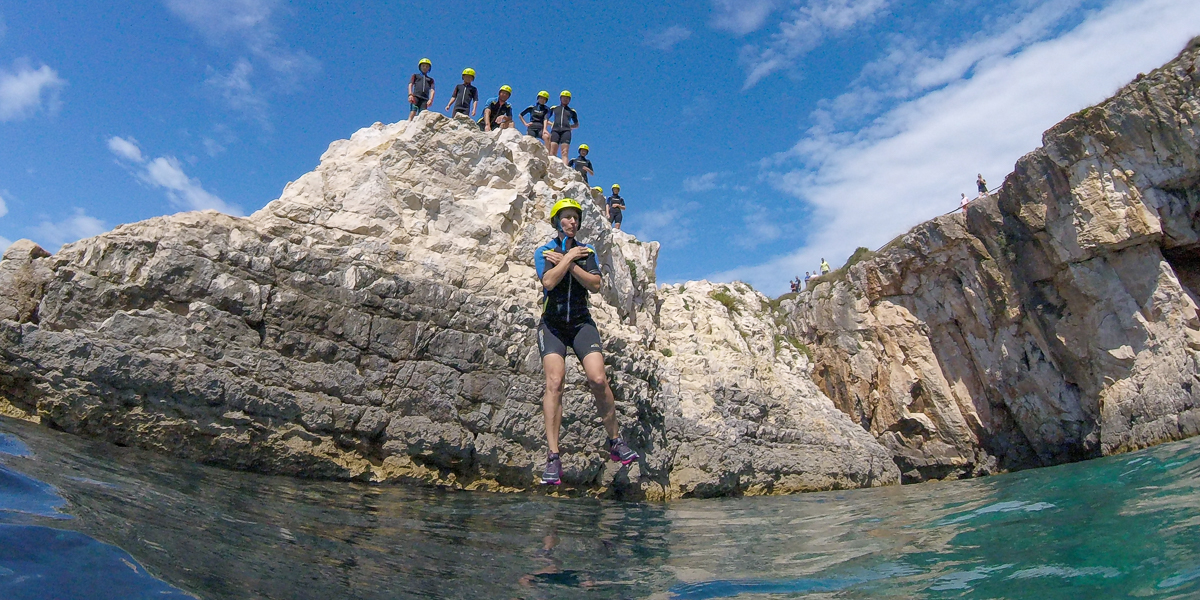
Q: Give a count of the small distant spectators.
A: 7